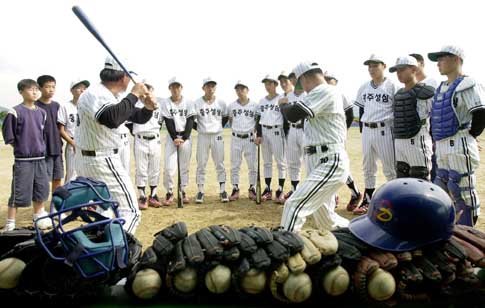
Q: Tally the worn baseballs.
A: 8